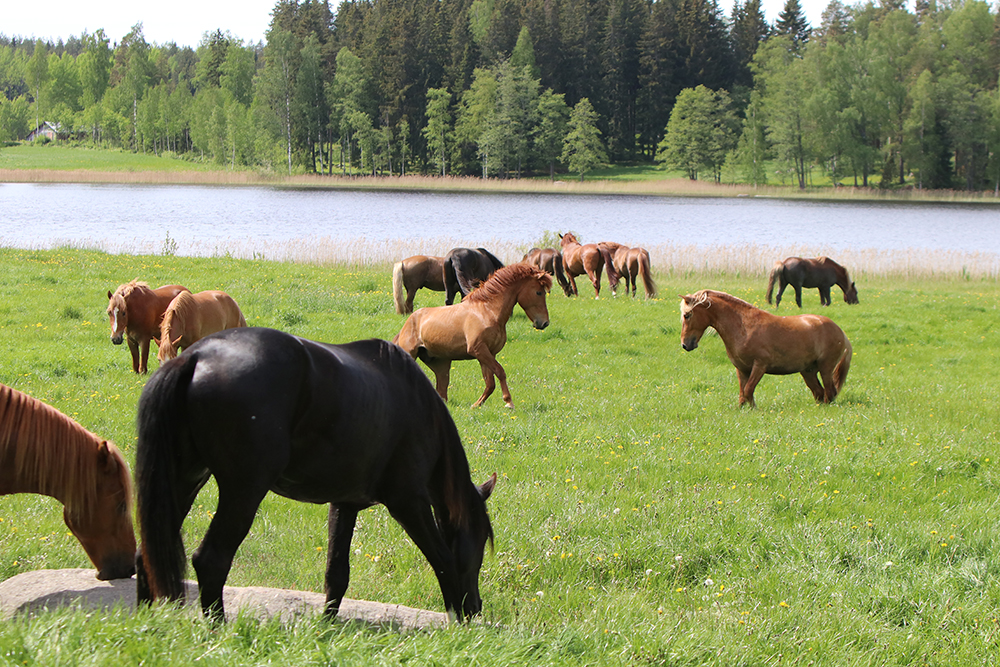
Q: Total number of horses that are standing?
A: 12